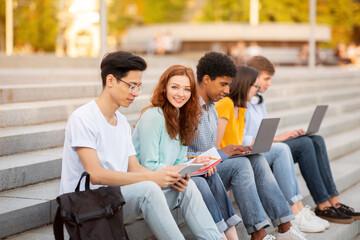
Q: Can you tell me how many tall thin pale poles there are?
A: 4